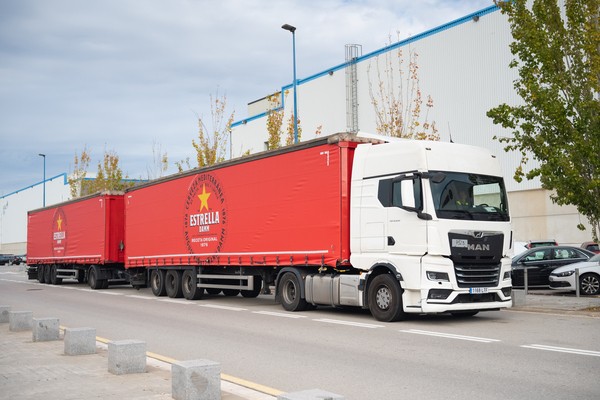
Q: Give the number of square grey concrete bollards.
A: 7